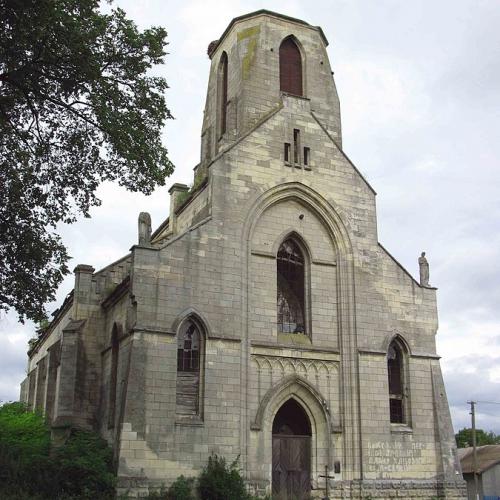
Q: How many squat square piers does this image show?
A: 2